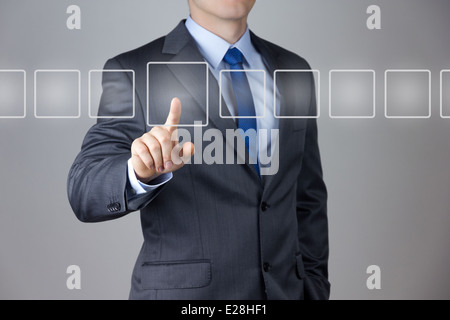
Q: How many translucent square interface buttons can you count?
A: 9